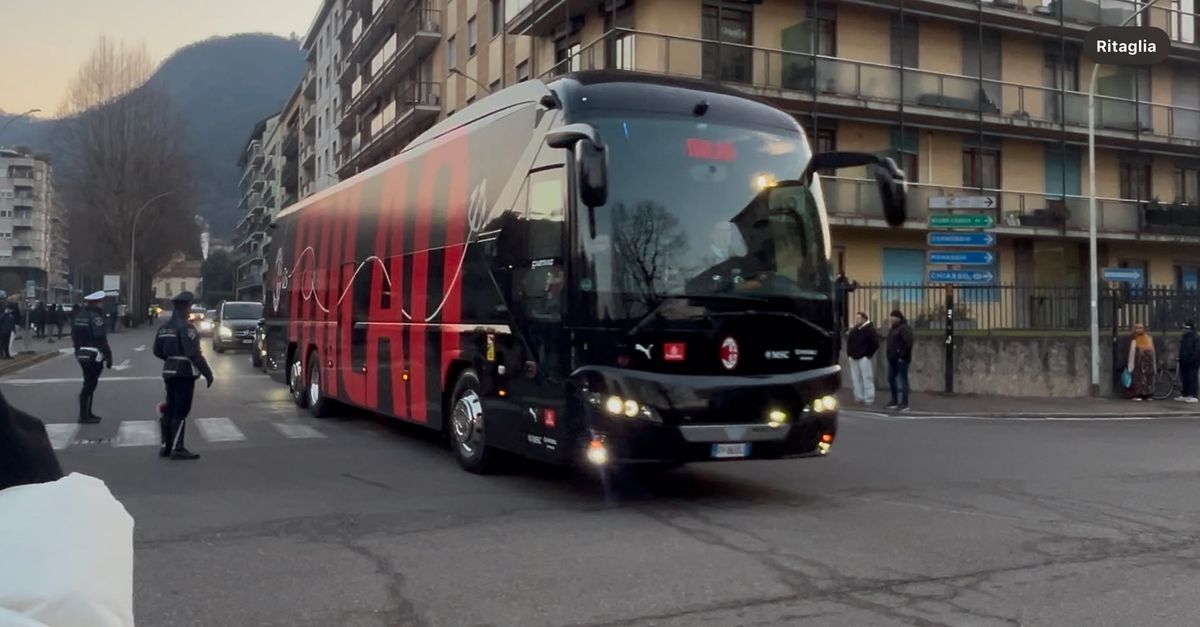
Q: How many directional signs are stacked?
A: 5